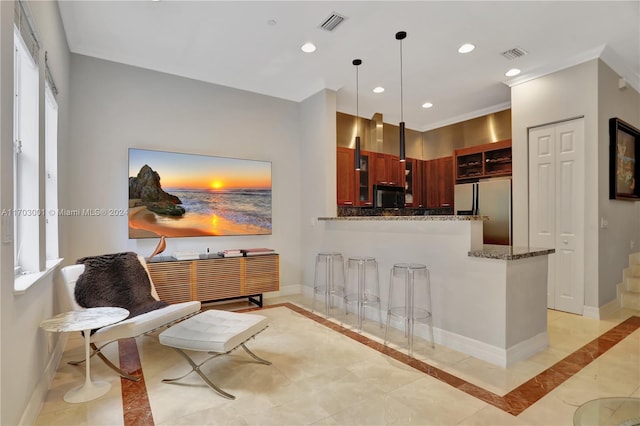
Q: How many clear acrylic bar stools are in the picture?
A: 3